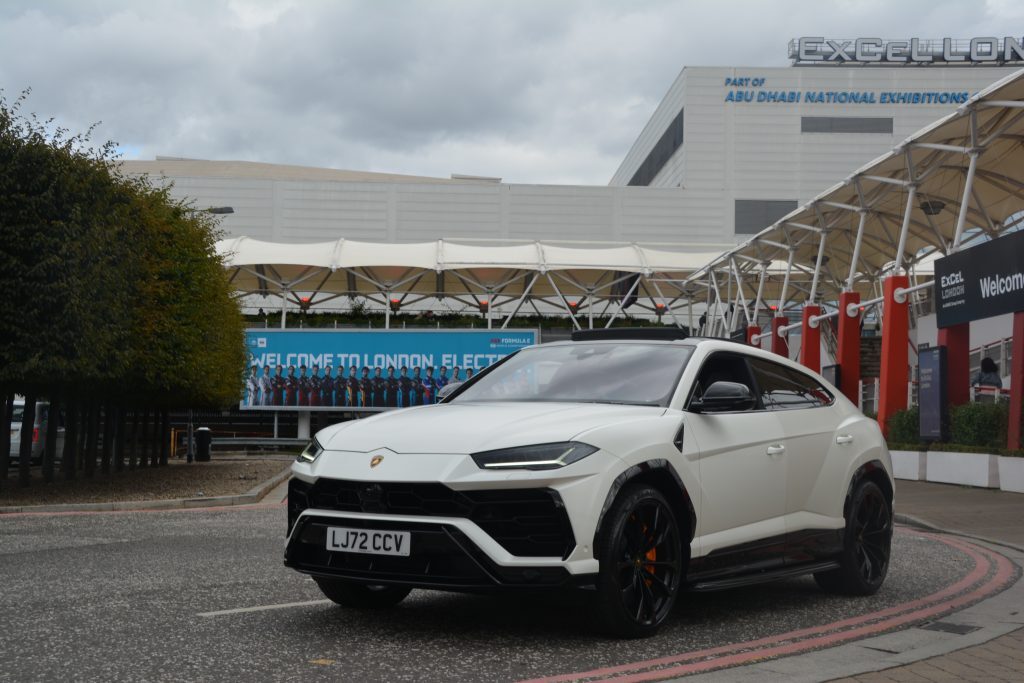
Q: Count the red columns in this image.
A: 7